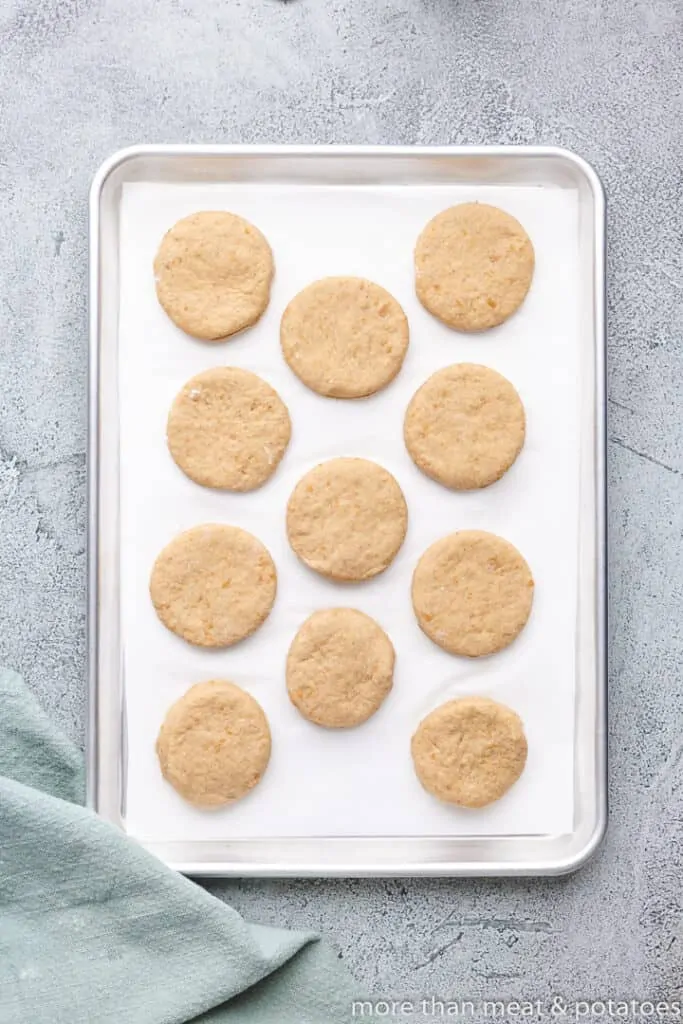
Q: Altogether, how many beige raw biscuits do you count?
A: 11